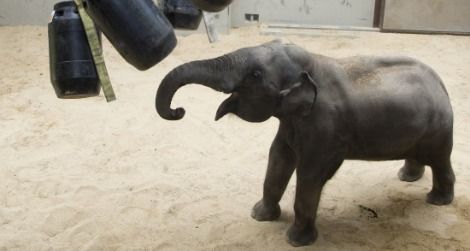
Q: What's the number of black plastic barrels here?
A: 4